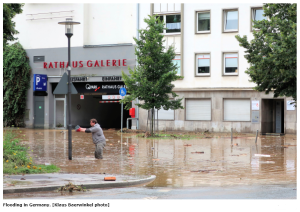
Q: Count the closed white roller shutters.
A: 3